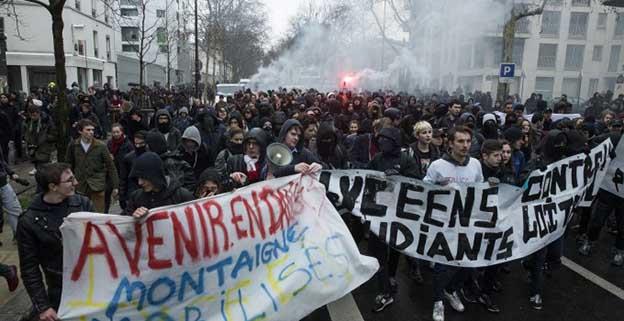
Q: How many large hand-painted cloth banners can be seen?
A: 2